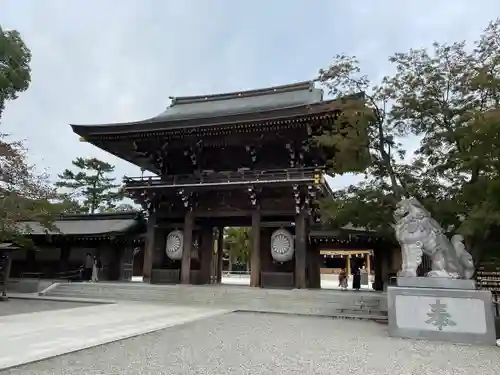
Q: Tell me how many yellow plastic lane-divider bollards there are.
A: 0